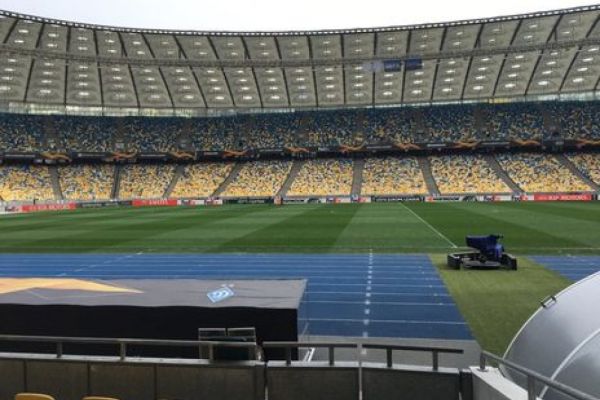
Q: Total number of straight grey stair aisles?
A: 9